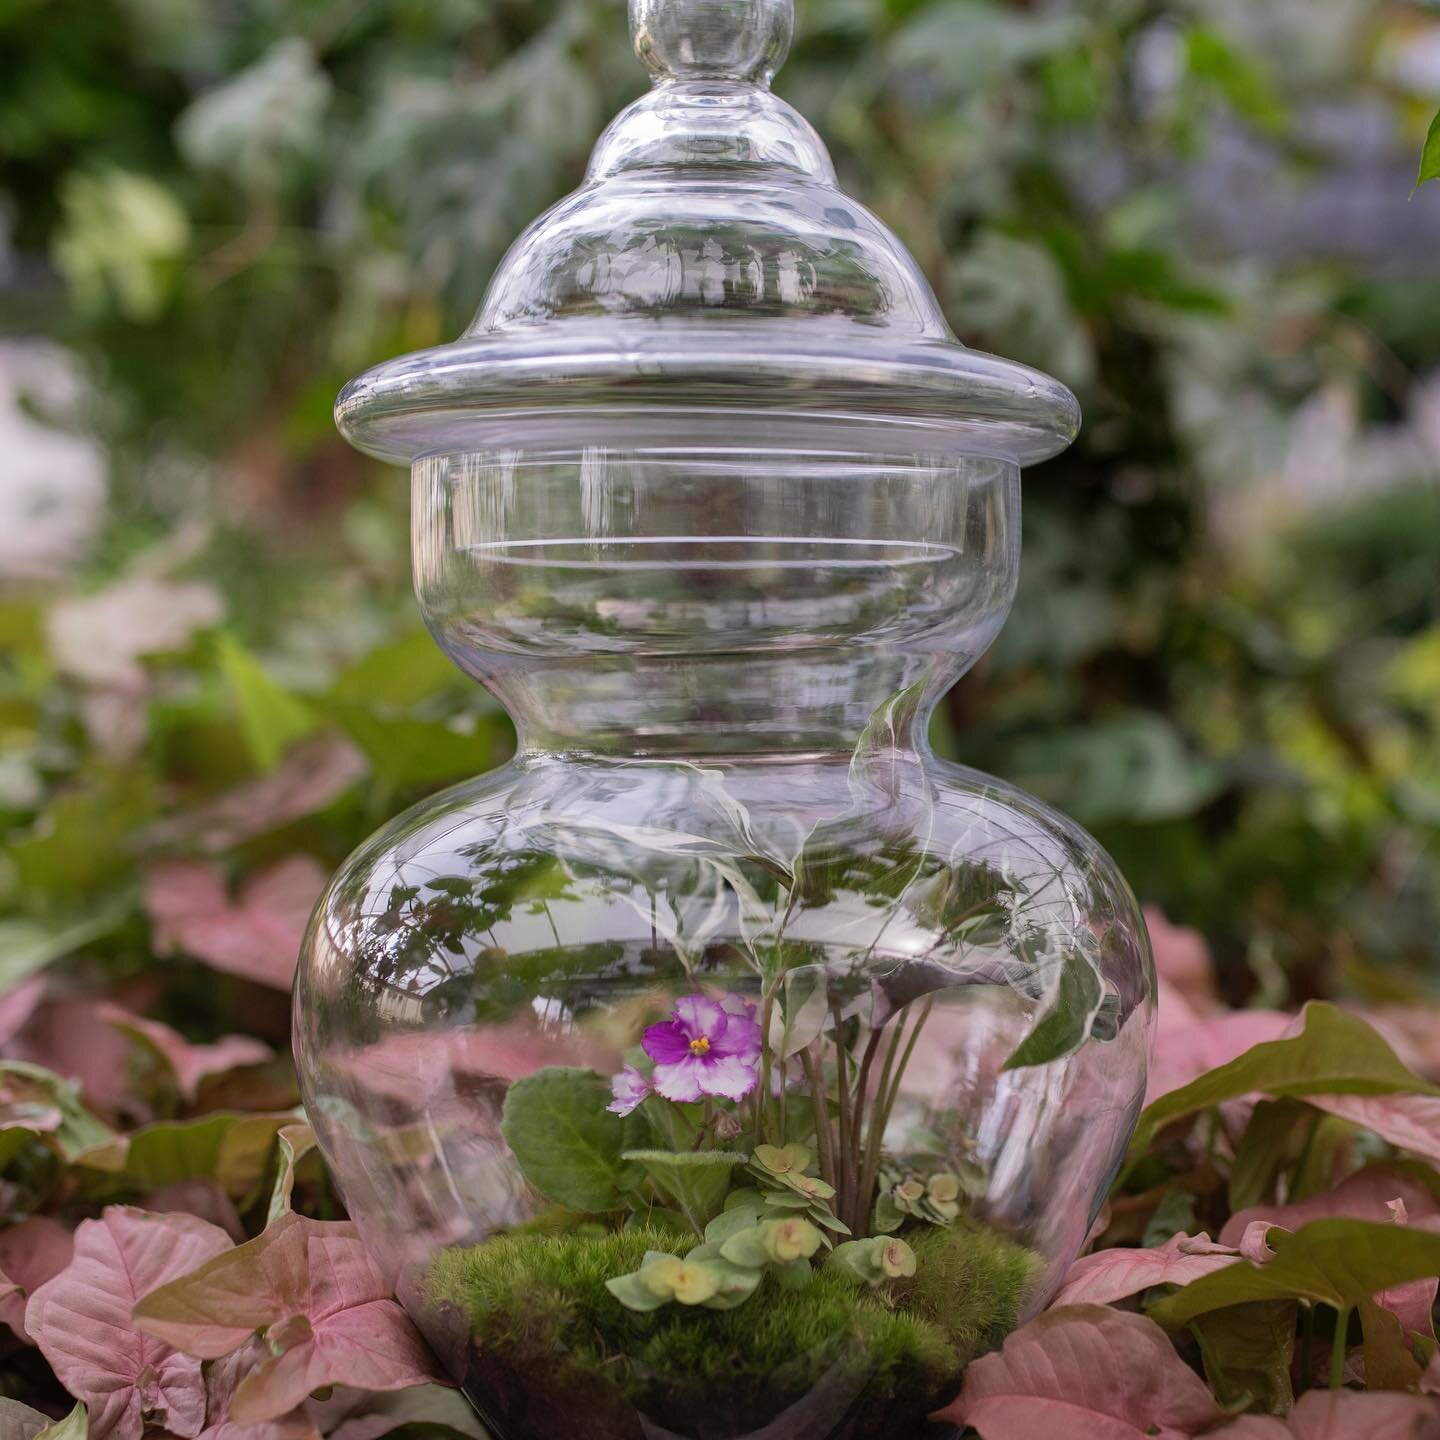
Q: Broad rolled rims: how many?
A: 1